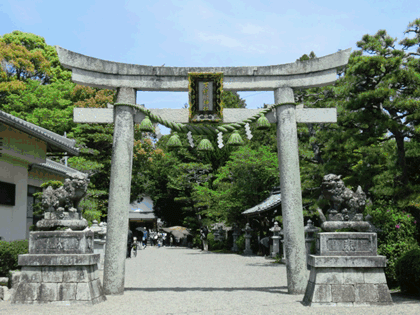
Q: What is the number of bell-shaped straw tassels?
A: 5